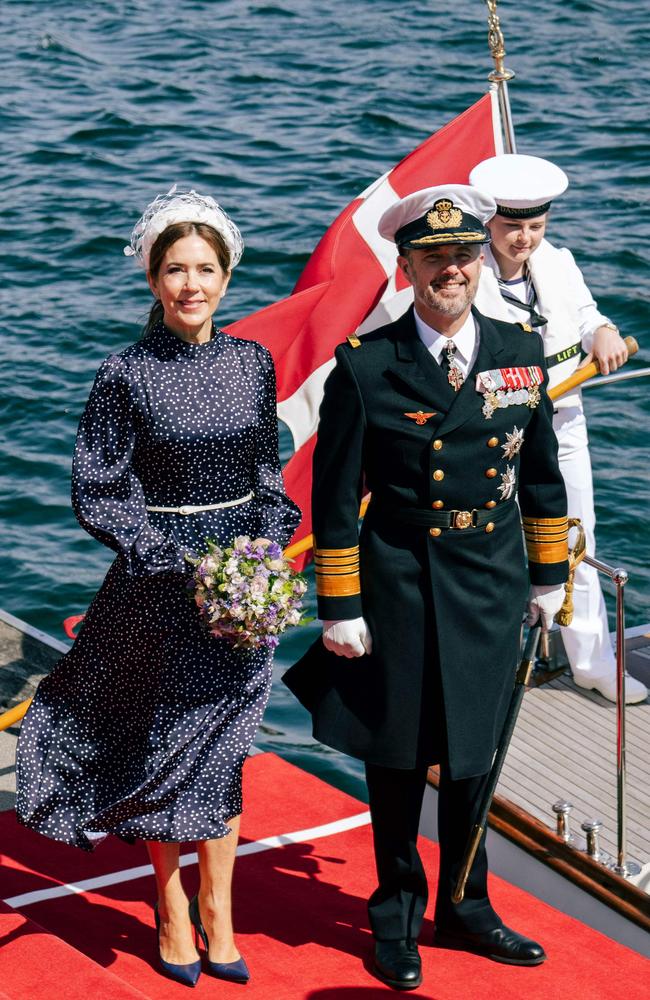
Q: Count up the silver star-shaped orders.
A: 2